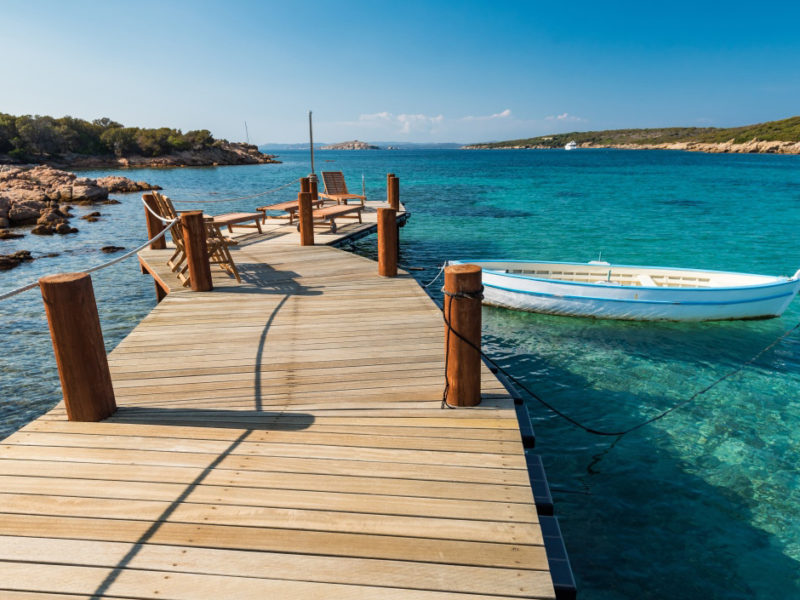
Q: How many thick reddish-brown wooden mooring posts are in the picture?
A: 10